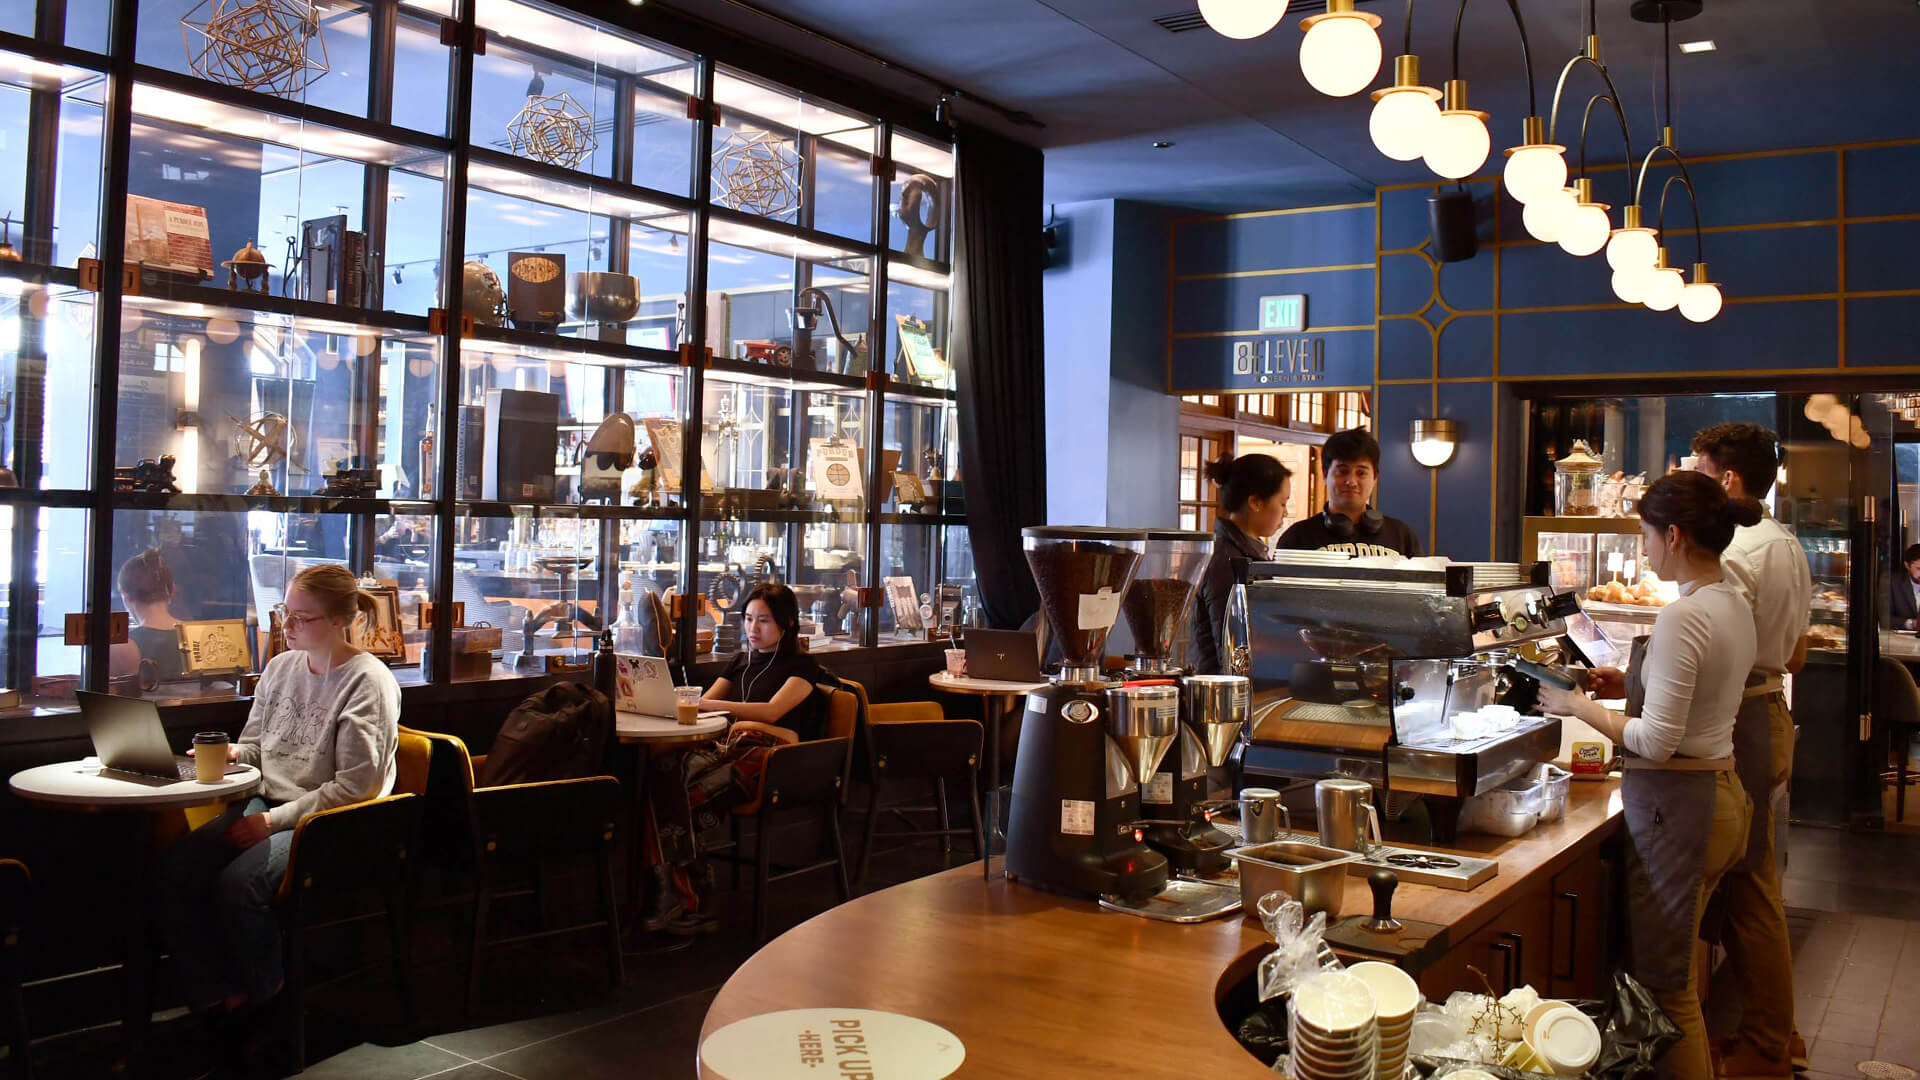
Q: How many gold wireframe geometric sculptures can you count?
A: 3